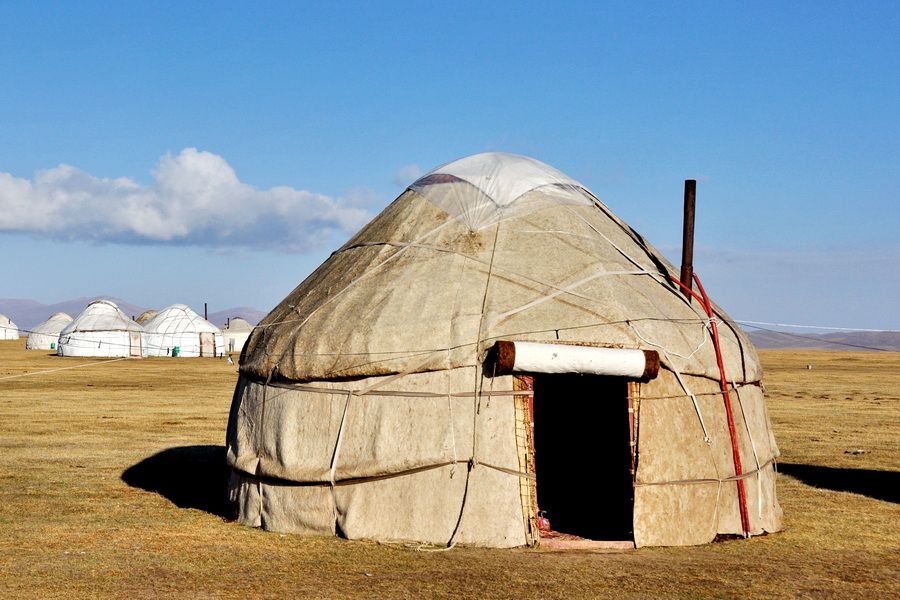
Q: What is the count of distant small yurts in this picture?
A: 6